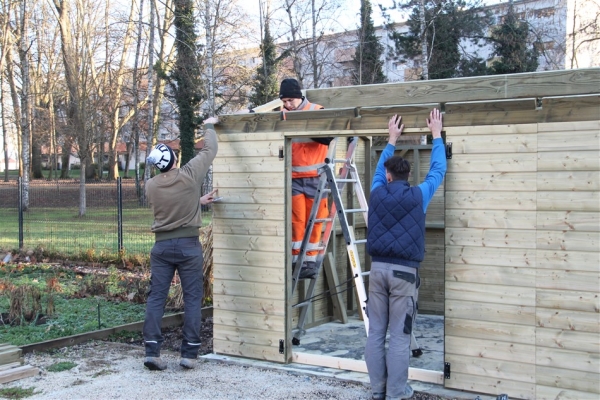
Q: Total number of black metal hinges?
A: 4